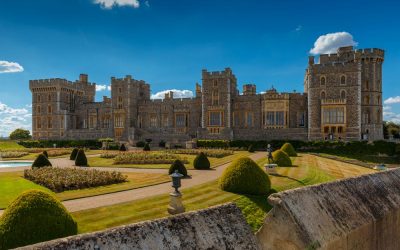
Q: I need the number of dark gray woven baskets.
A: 0